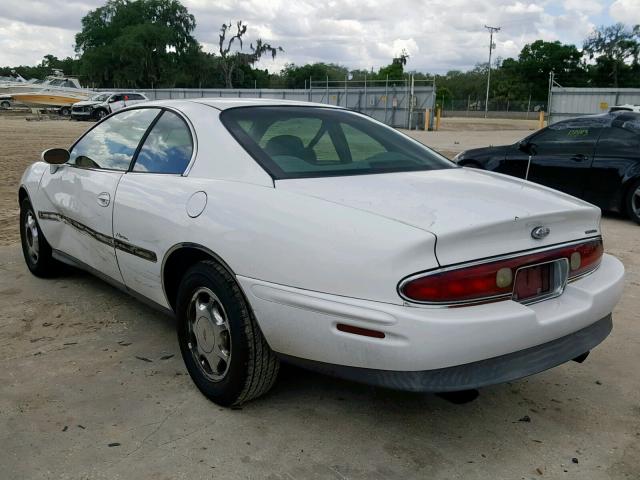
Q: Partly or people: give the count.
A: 0